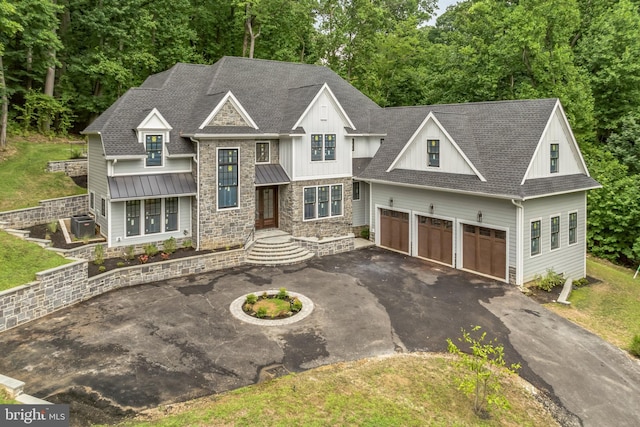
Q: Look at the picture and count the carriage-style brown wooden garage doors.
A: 3